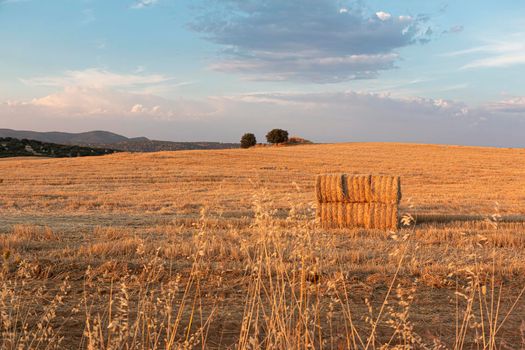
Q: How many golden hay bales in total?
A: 6